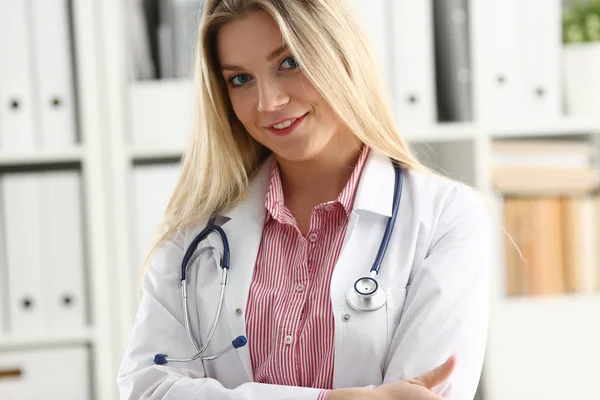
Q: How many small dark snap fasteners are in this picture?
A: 2